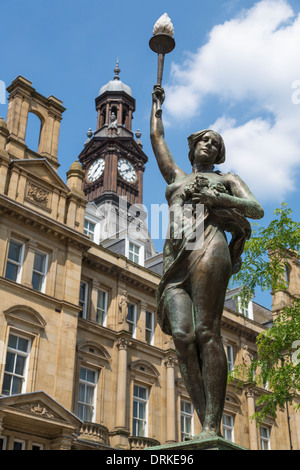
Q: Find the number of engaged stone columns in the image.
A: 3